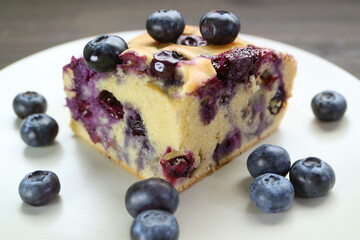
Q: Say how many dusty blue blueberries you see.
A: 12